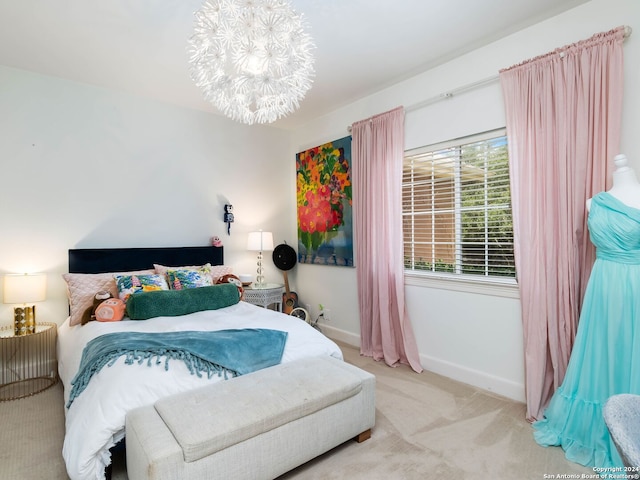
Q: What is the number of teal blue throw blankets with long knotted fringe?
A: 1